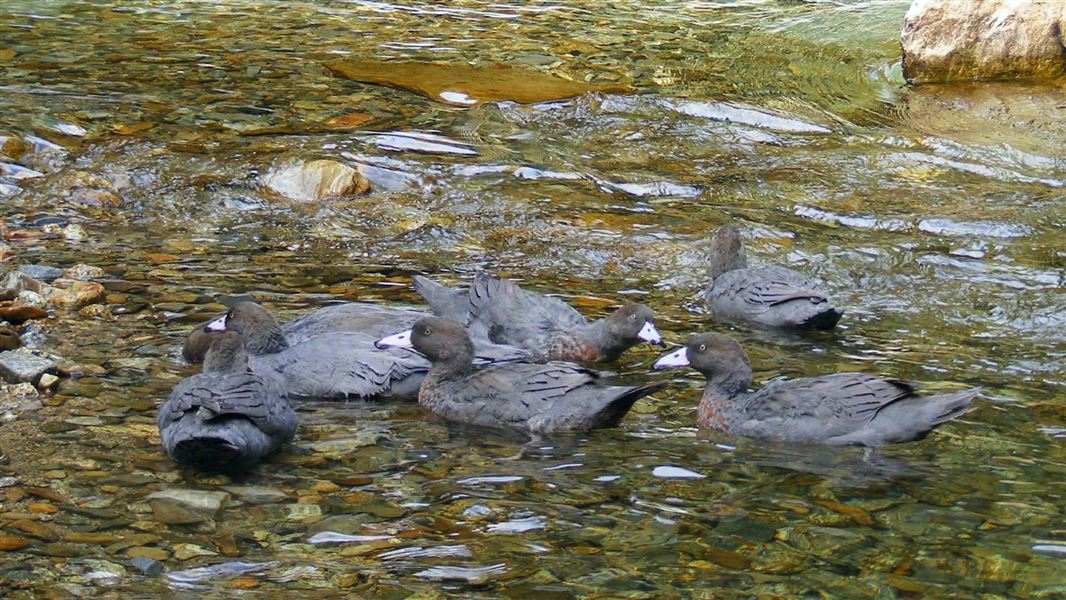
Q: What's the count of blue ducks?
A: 7